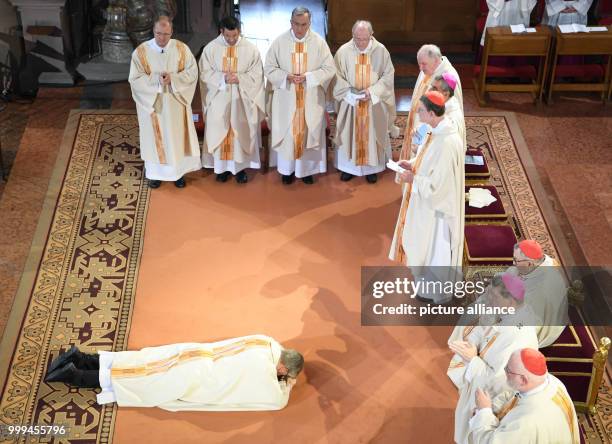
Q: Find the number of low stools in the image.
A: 3